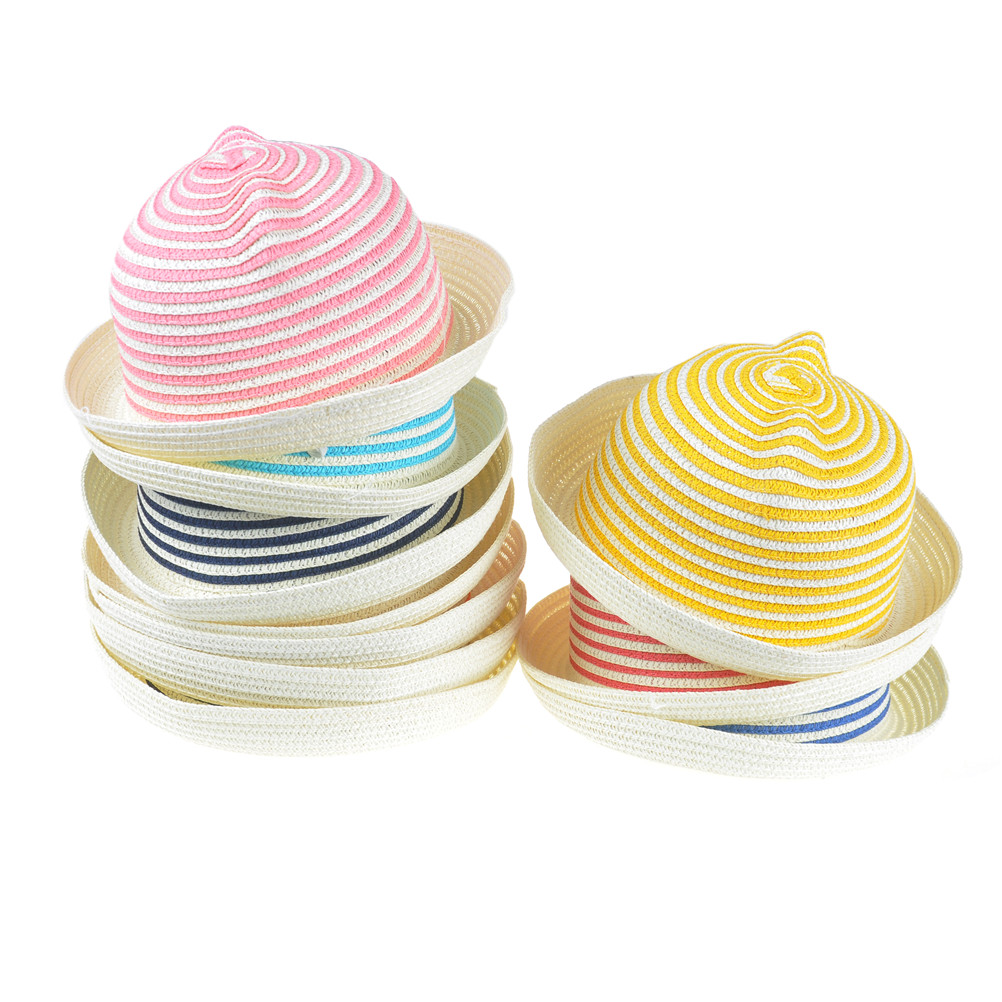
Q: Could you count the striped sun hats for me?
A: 10